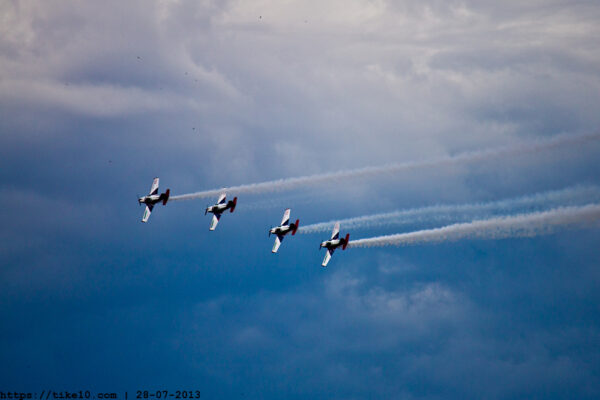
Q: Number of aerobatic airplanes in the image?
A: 4